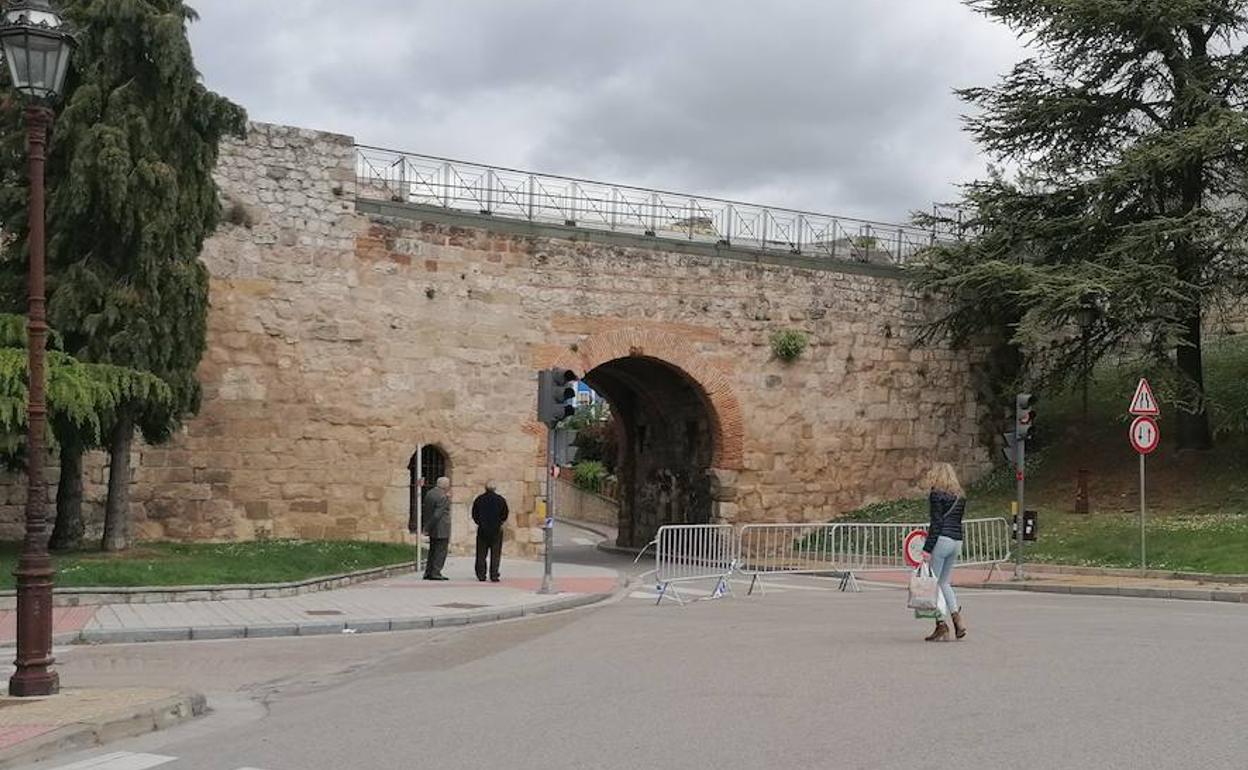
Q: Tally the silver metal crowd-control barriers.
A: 4